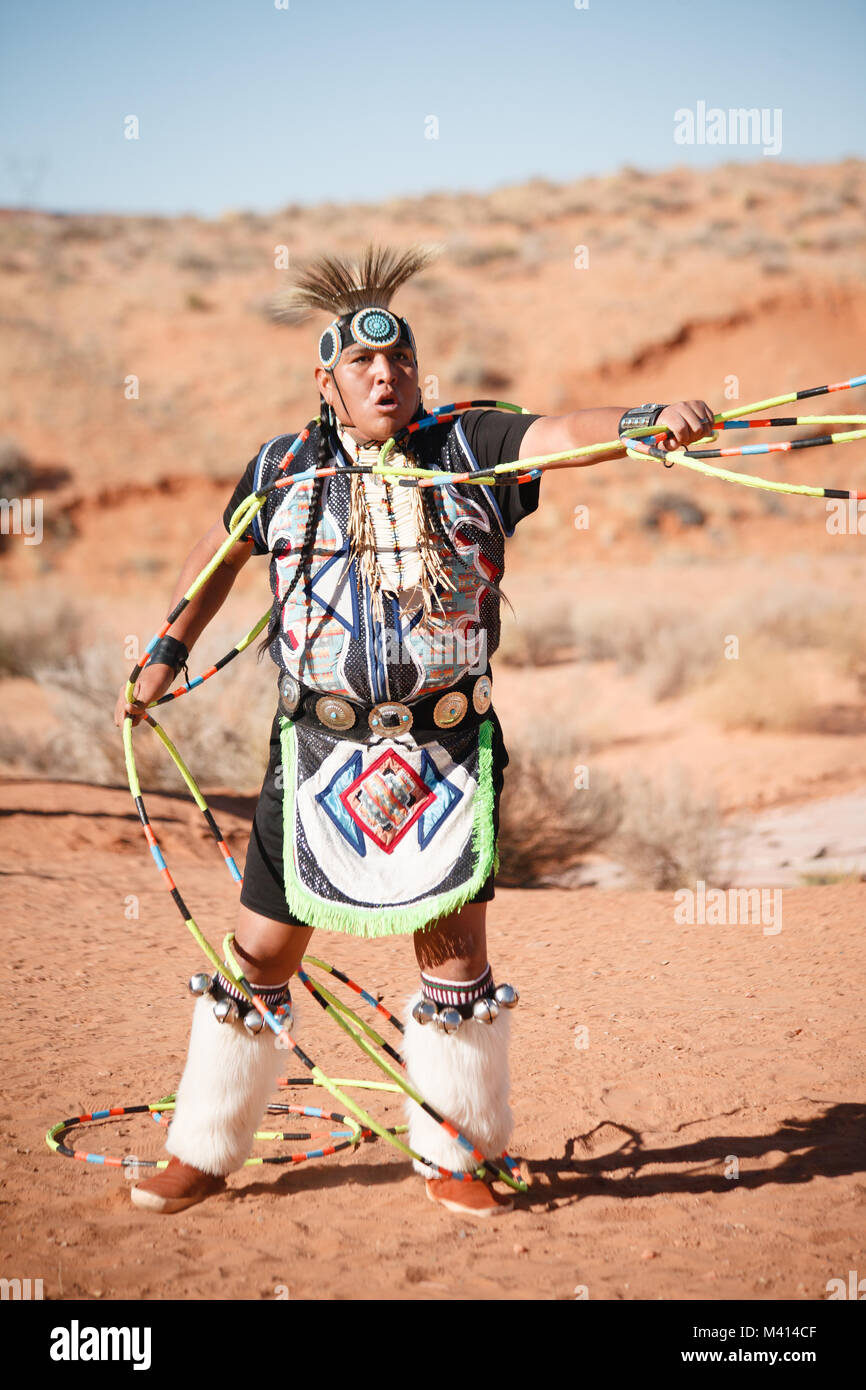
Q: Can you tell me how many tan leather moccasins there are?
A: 2